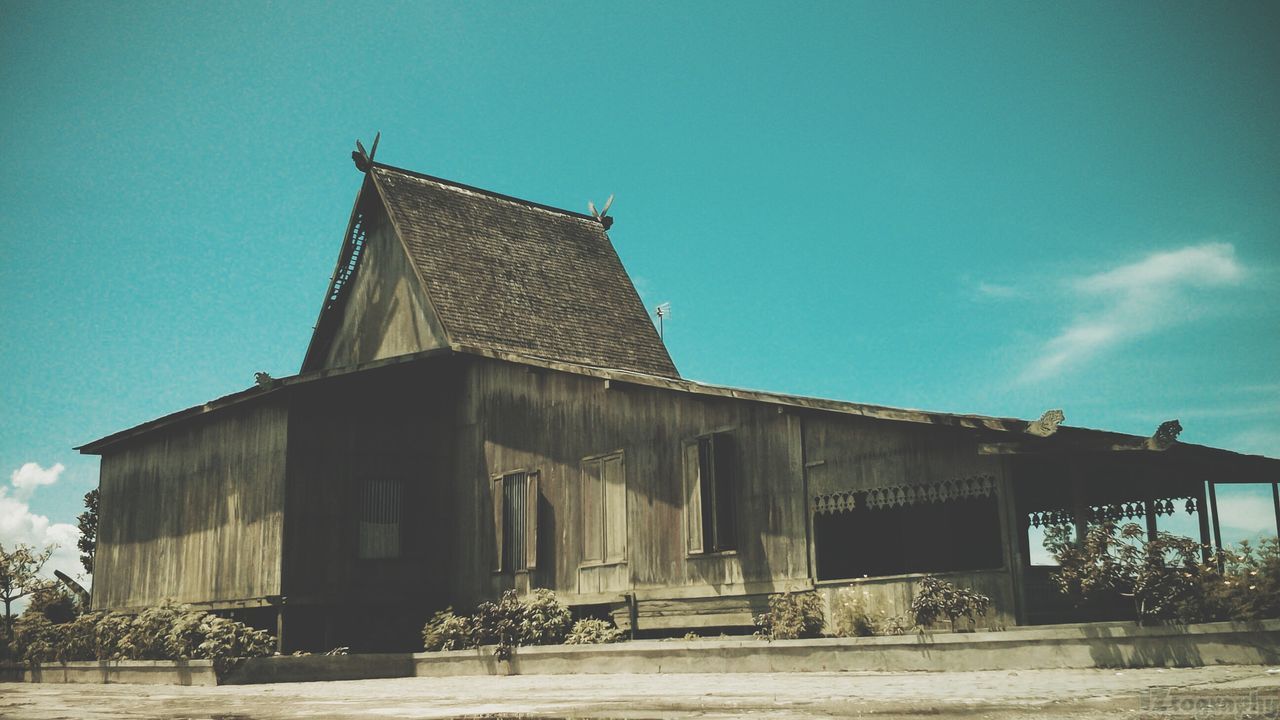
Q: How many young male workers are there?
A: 0